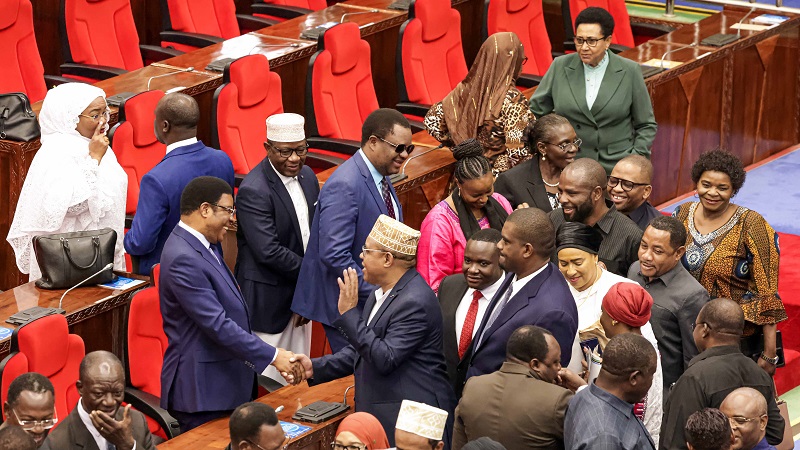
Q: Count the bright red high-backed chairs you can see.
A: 12